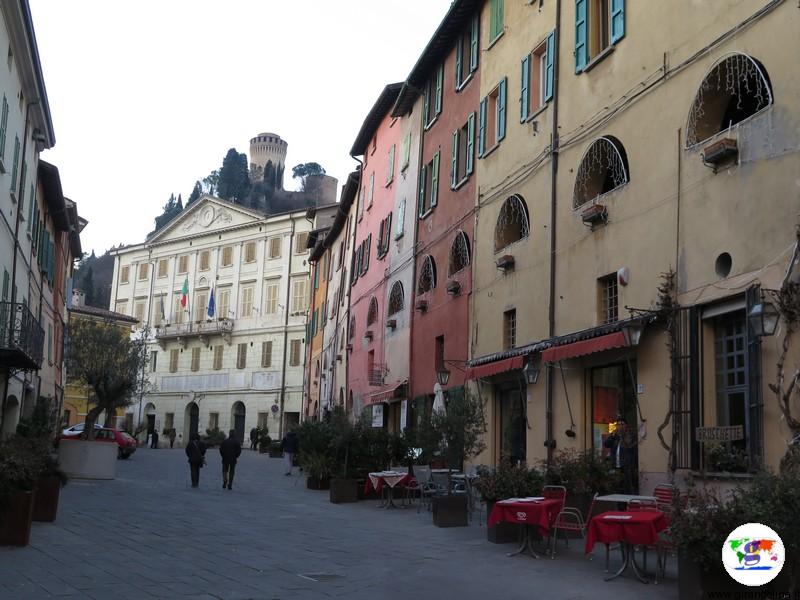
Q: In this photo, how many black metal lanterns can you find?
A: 4